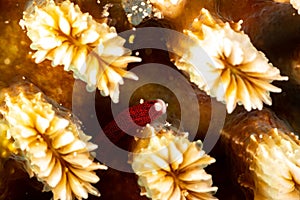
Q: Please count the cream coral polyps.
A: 5